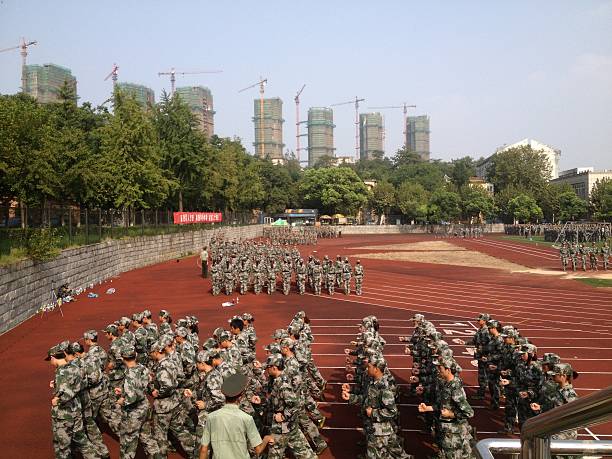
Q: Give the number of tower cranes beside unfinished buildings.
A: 7